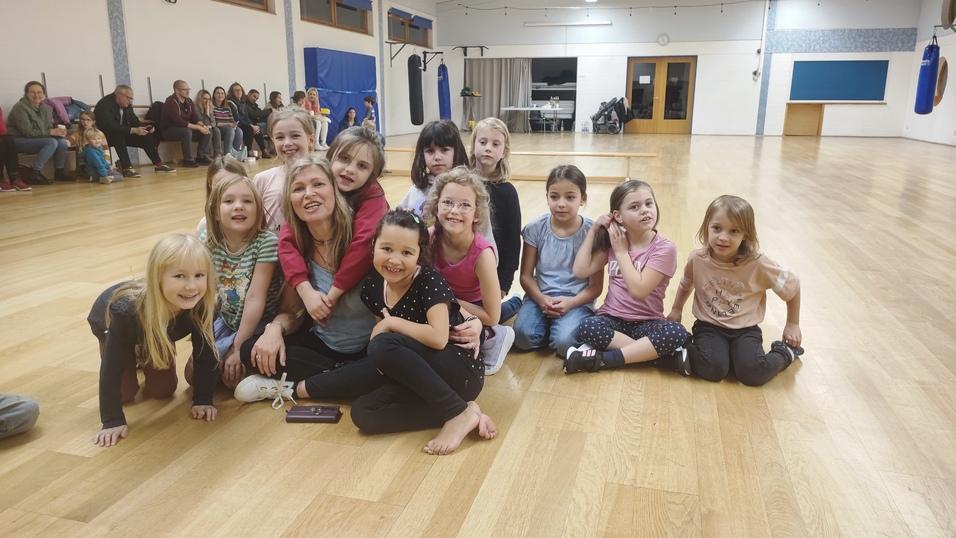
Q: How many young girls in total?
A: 12